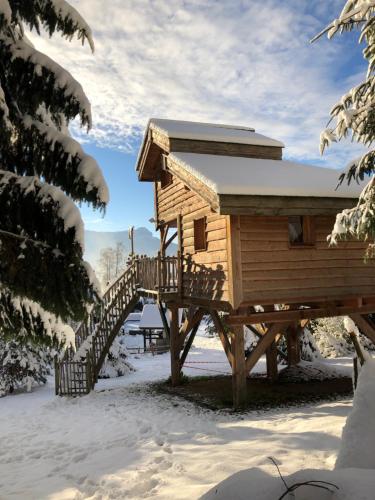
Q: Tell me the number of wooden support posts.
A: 4